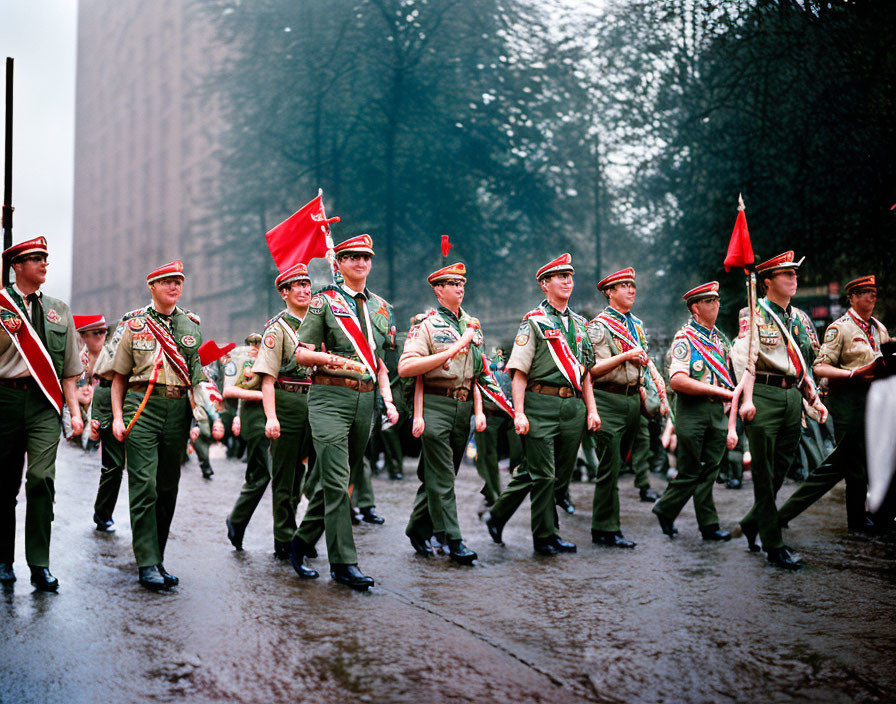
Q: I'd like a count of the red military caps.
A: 11